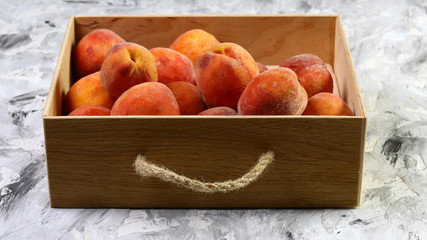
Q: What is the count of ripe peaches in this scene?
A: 14